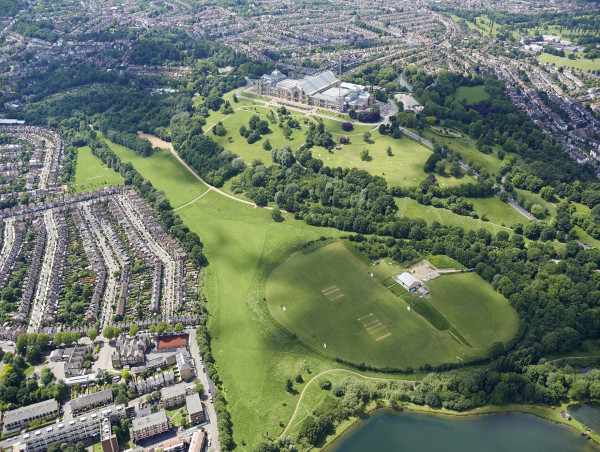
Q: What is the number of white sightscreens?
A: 4